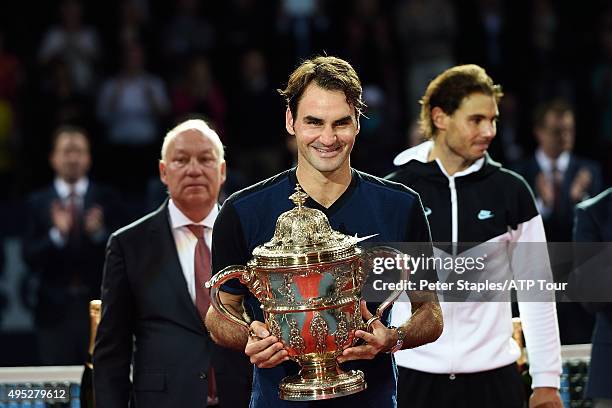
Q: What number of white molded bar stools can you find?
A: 0